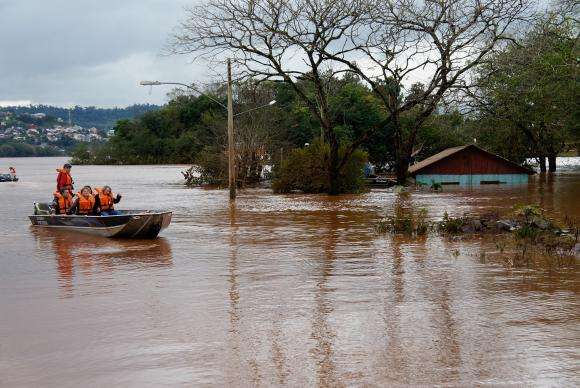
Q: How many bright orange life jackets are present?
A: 4